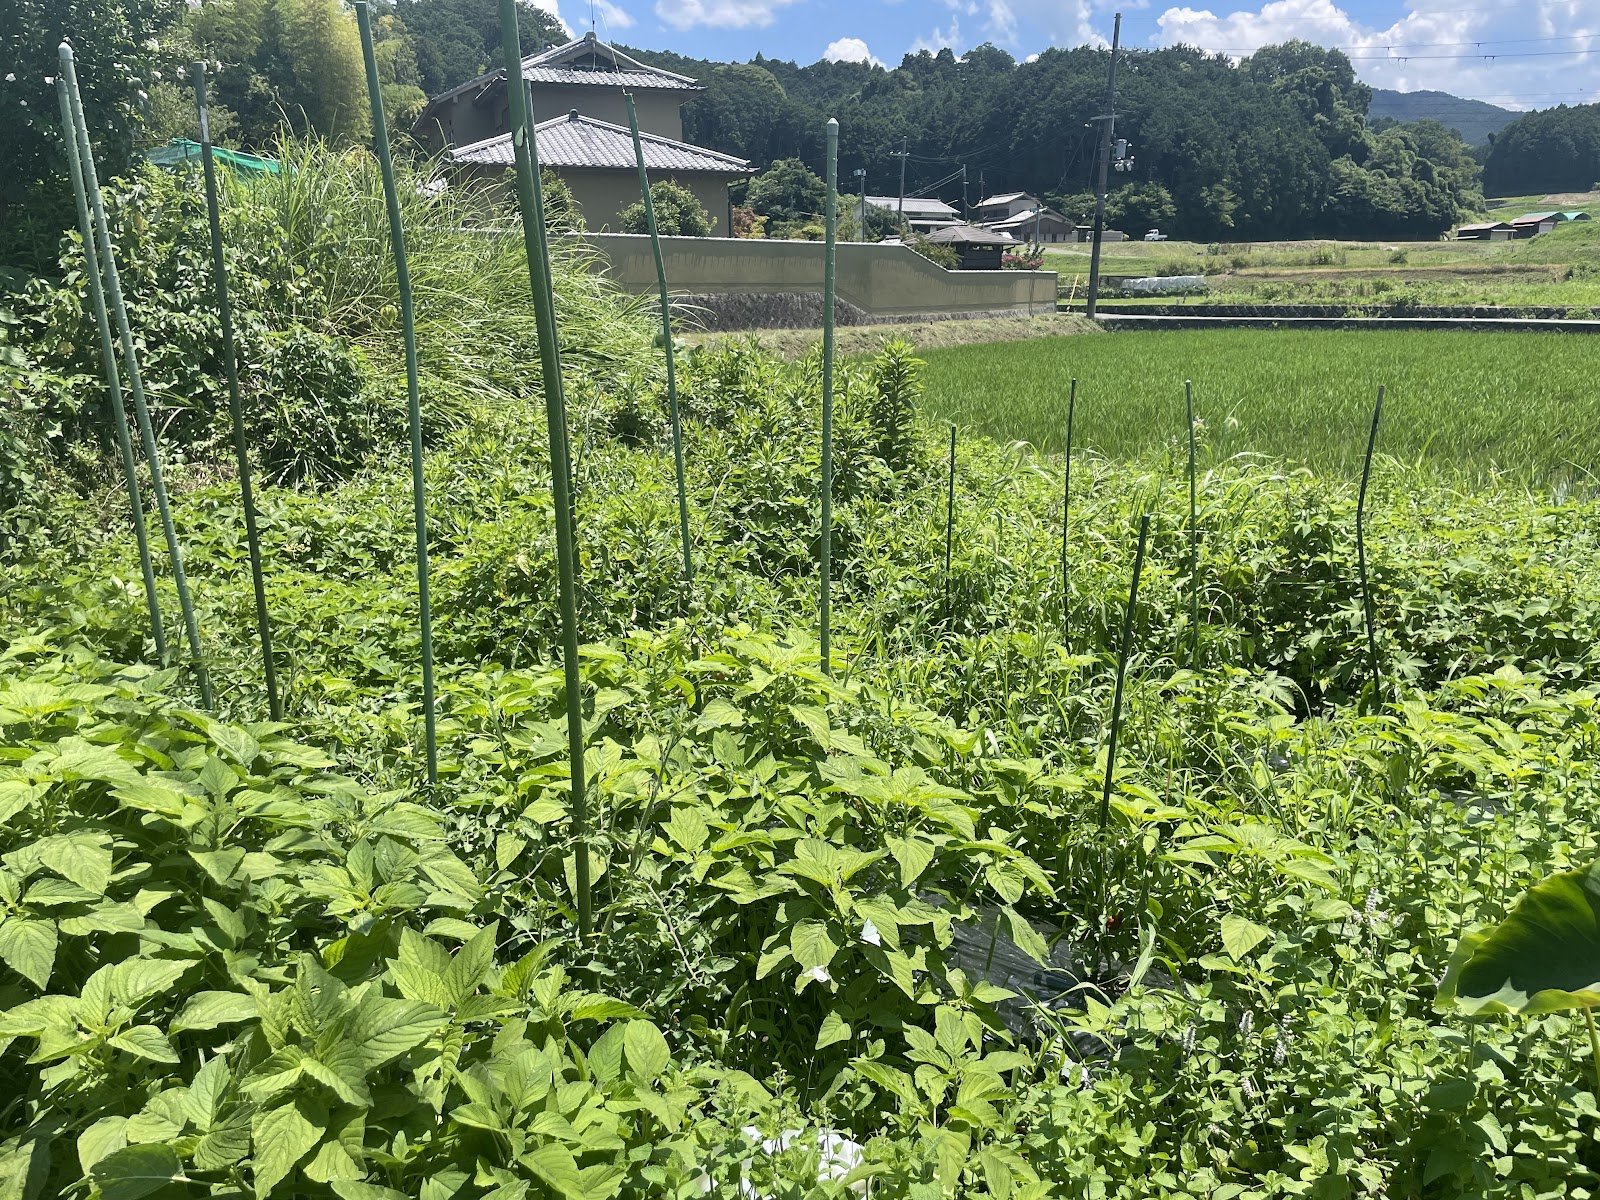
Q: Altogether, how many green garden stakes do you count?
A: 13